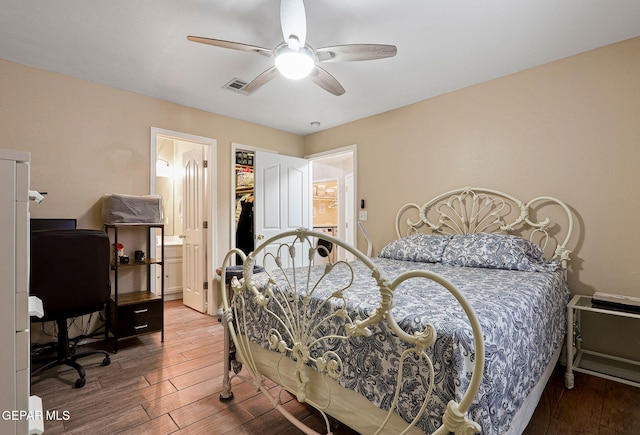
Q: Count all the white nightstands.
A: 1